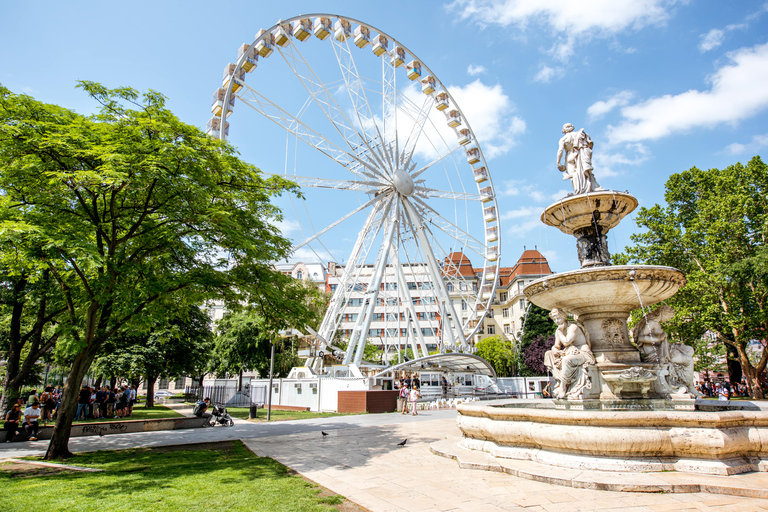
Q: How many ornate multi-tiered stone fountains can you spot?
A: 1